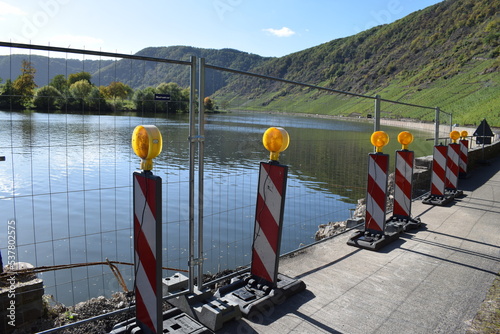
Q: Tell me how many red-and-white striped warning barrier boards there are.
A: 7